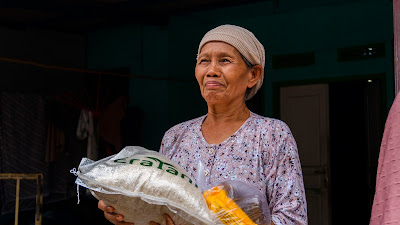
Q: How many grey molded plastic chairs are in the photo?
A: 0